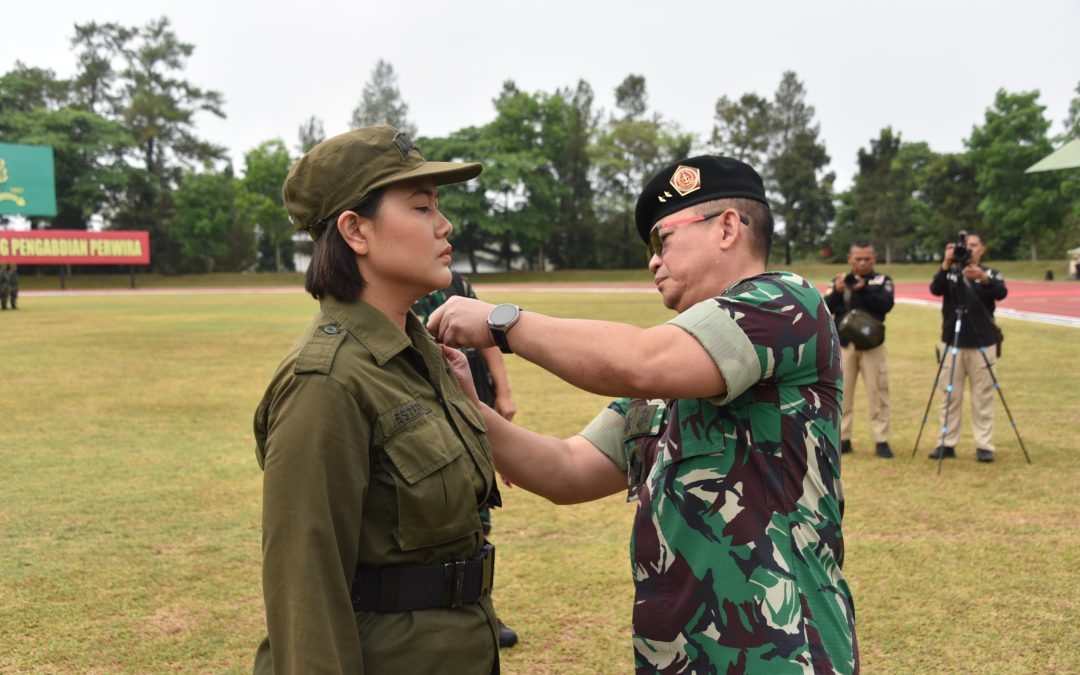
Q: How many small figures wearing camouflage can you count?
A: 2